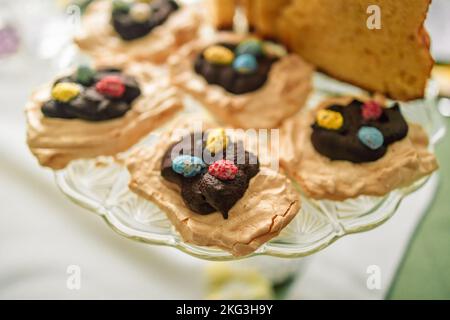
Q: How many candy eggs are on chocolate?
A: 14